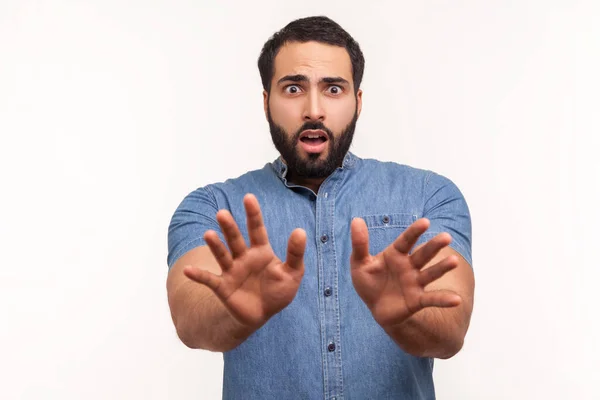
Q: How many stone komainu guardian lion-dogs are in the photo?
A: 0